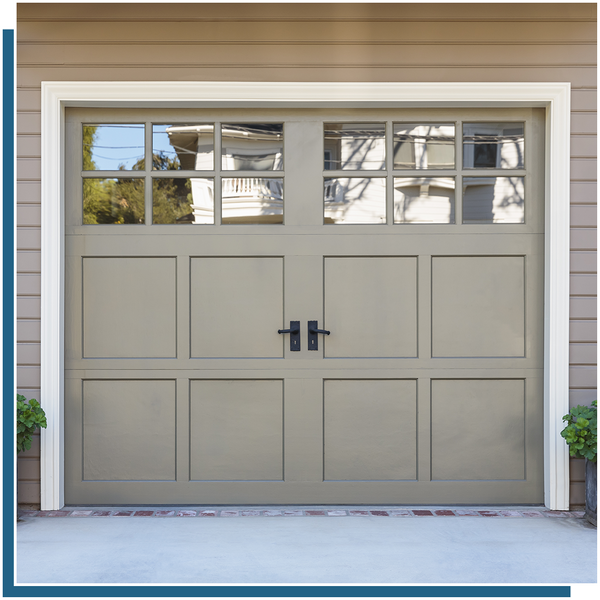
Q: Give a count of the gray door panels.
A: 8